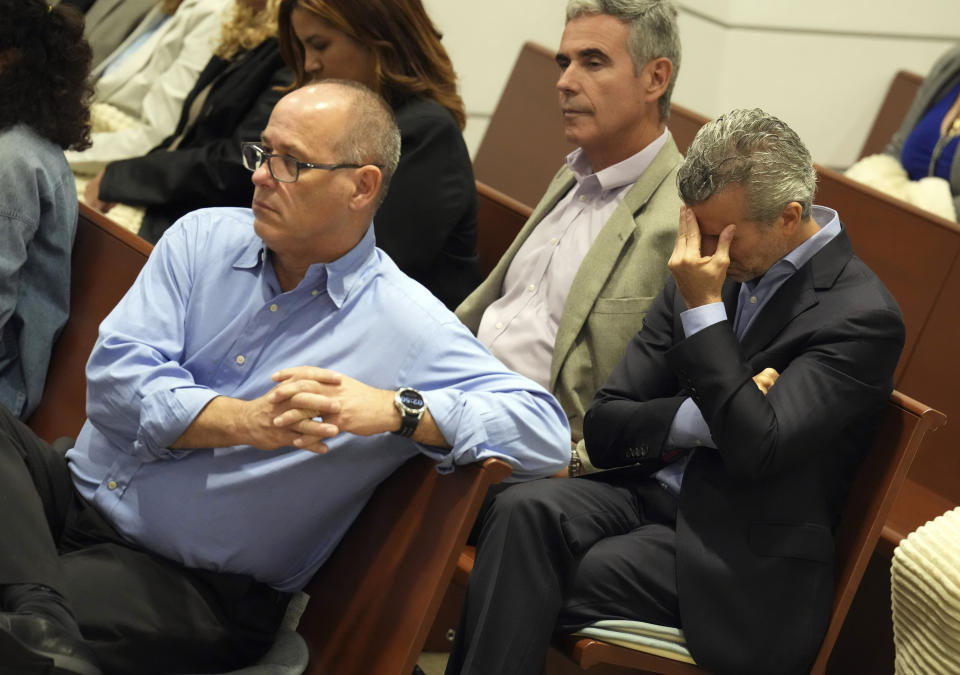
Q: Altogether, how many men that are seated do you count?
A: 3